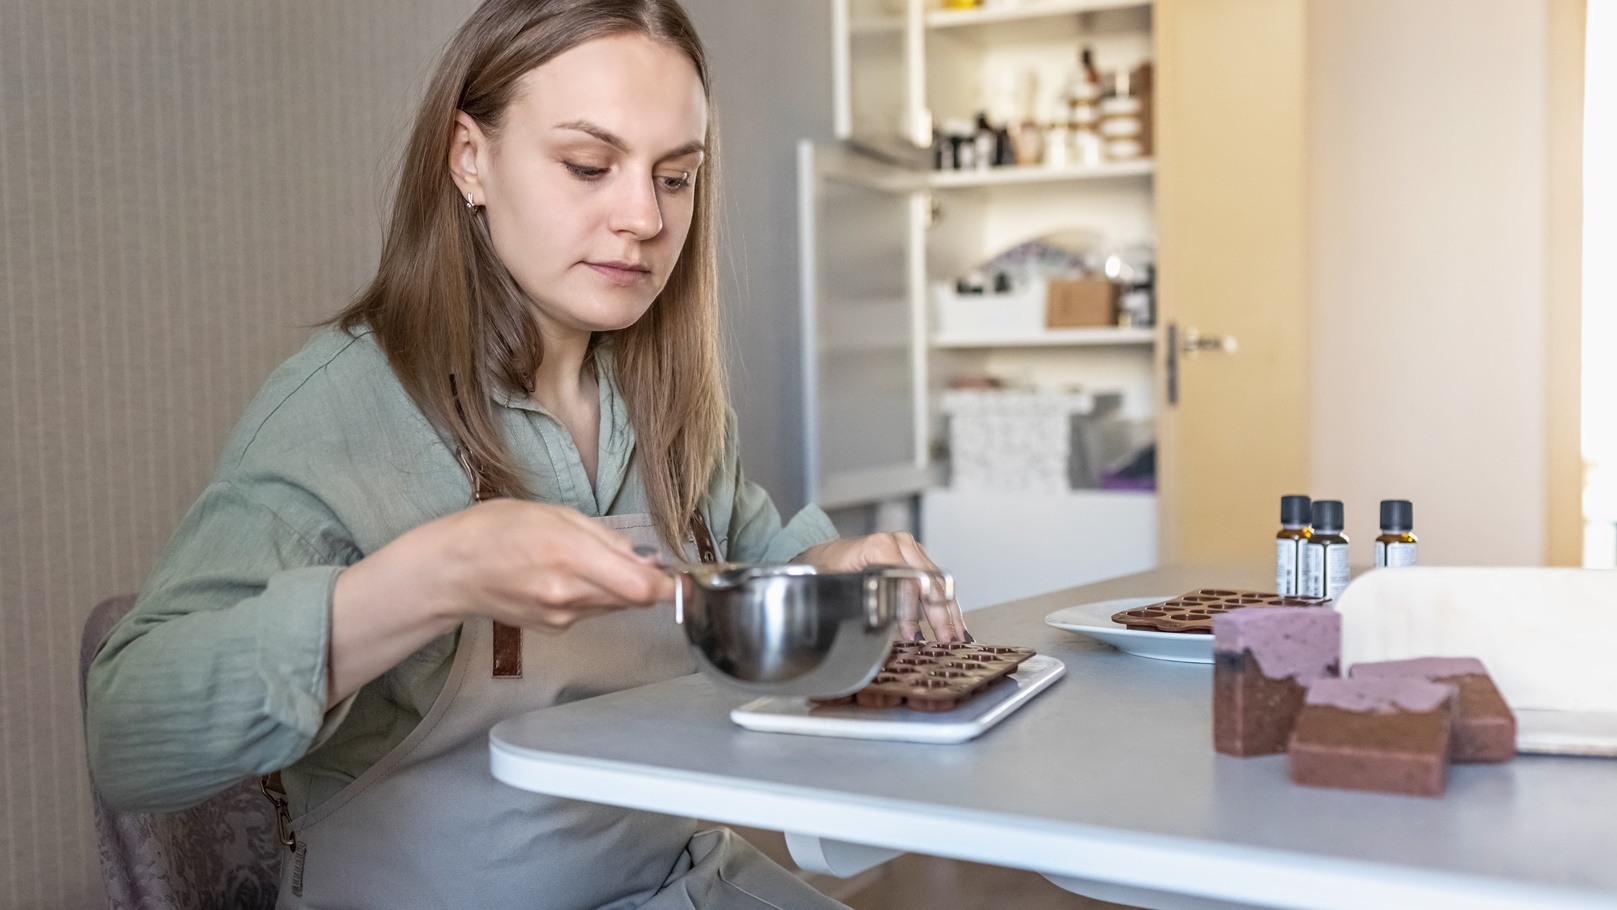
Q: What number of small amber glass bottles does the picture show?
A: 3